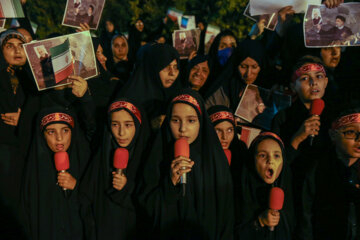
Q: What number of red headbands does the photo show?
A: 7